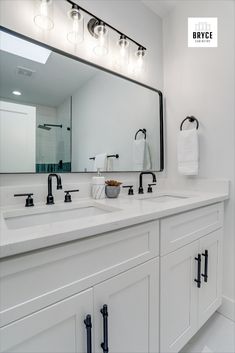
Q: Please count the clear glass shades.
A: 5